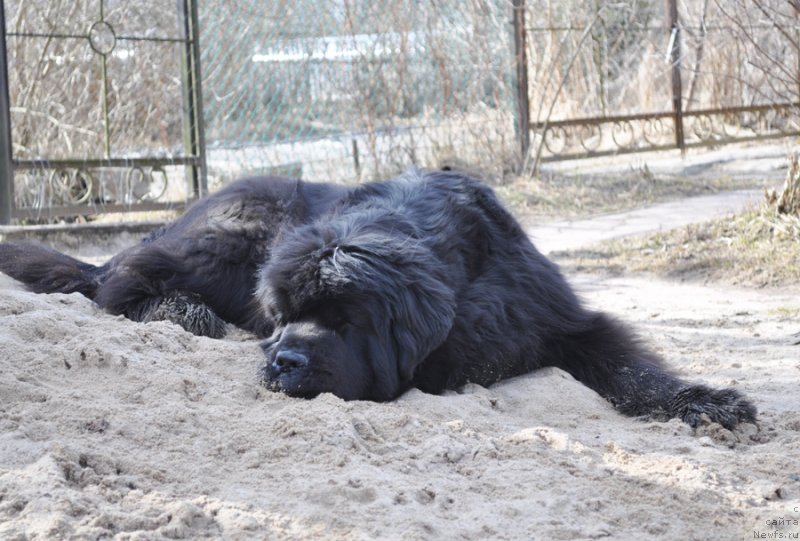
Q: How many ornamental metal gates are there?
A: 2